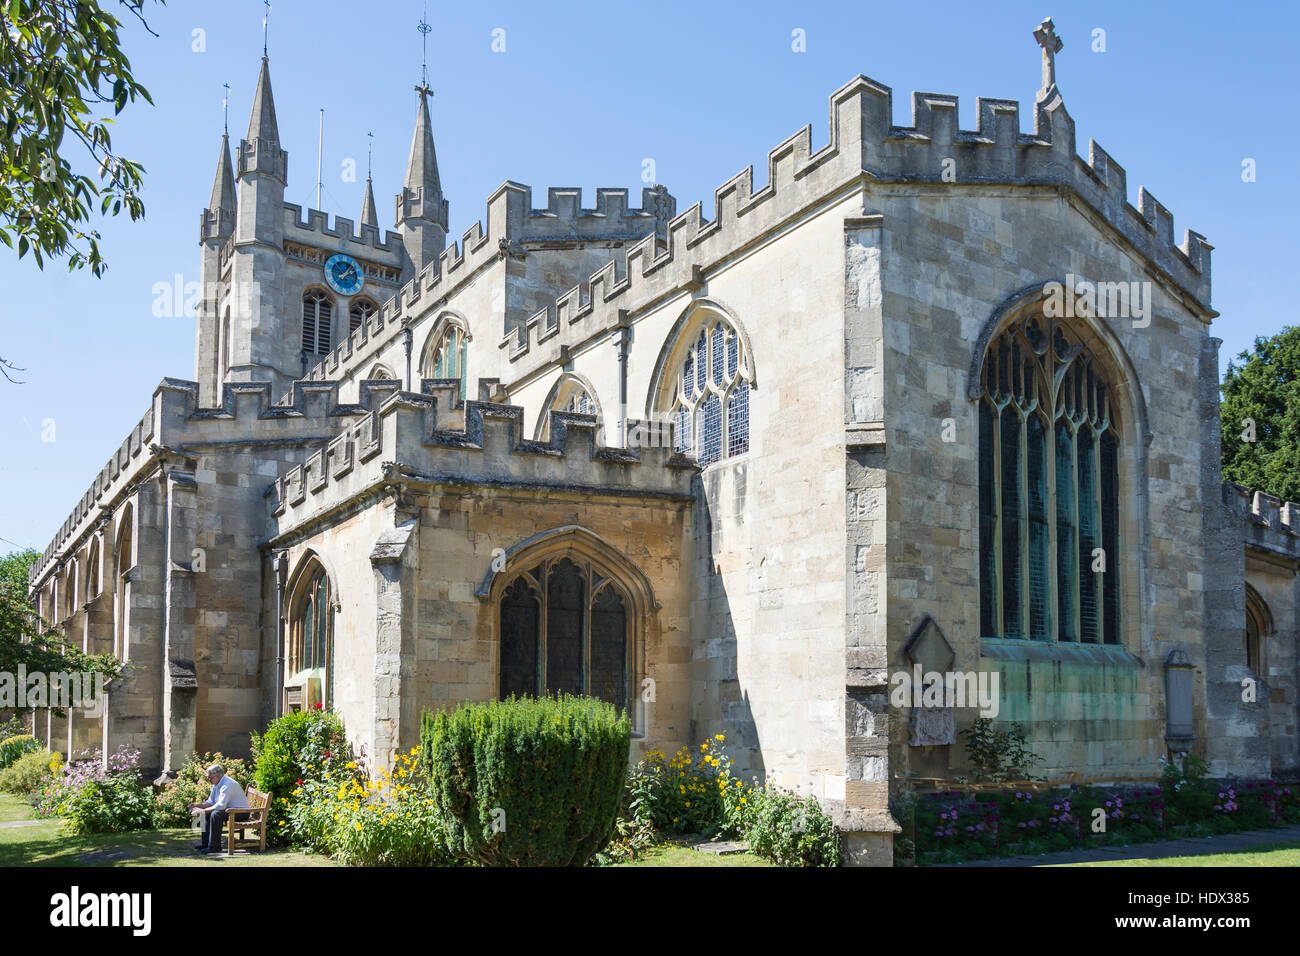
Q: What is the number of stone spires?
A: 4